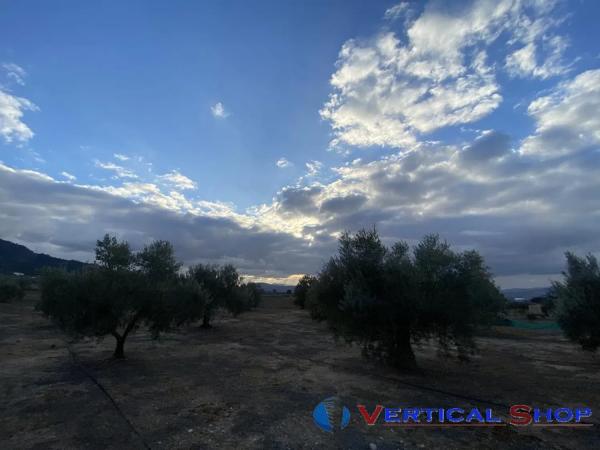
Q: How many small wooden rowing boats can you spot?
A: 0